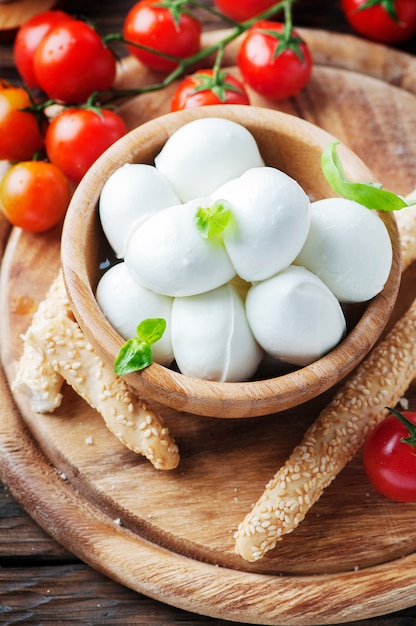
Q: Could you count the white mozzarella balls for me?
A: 8